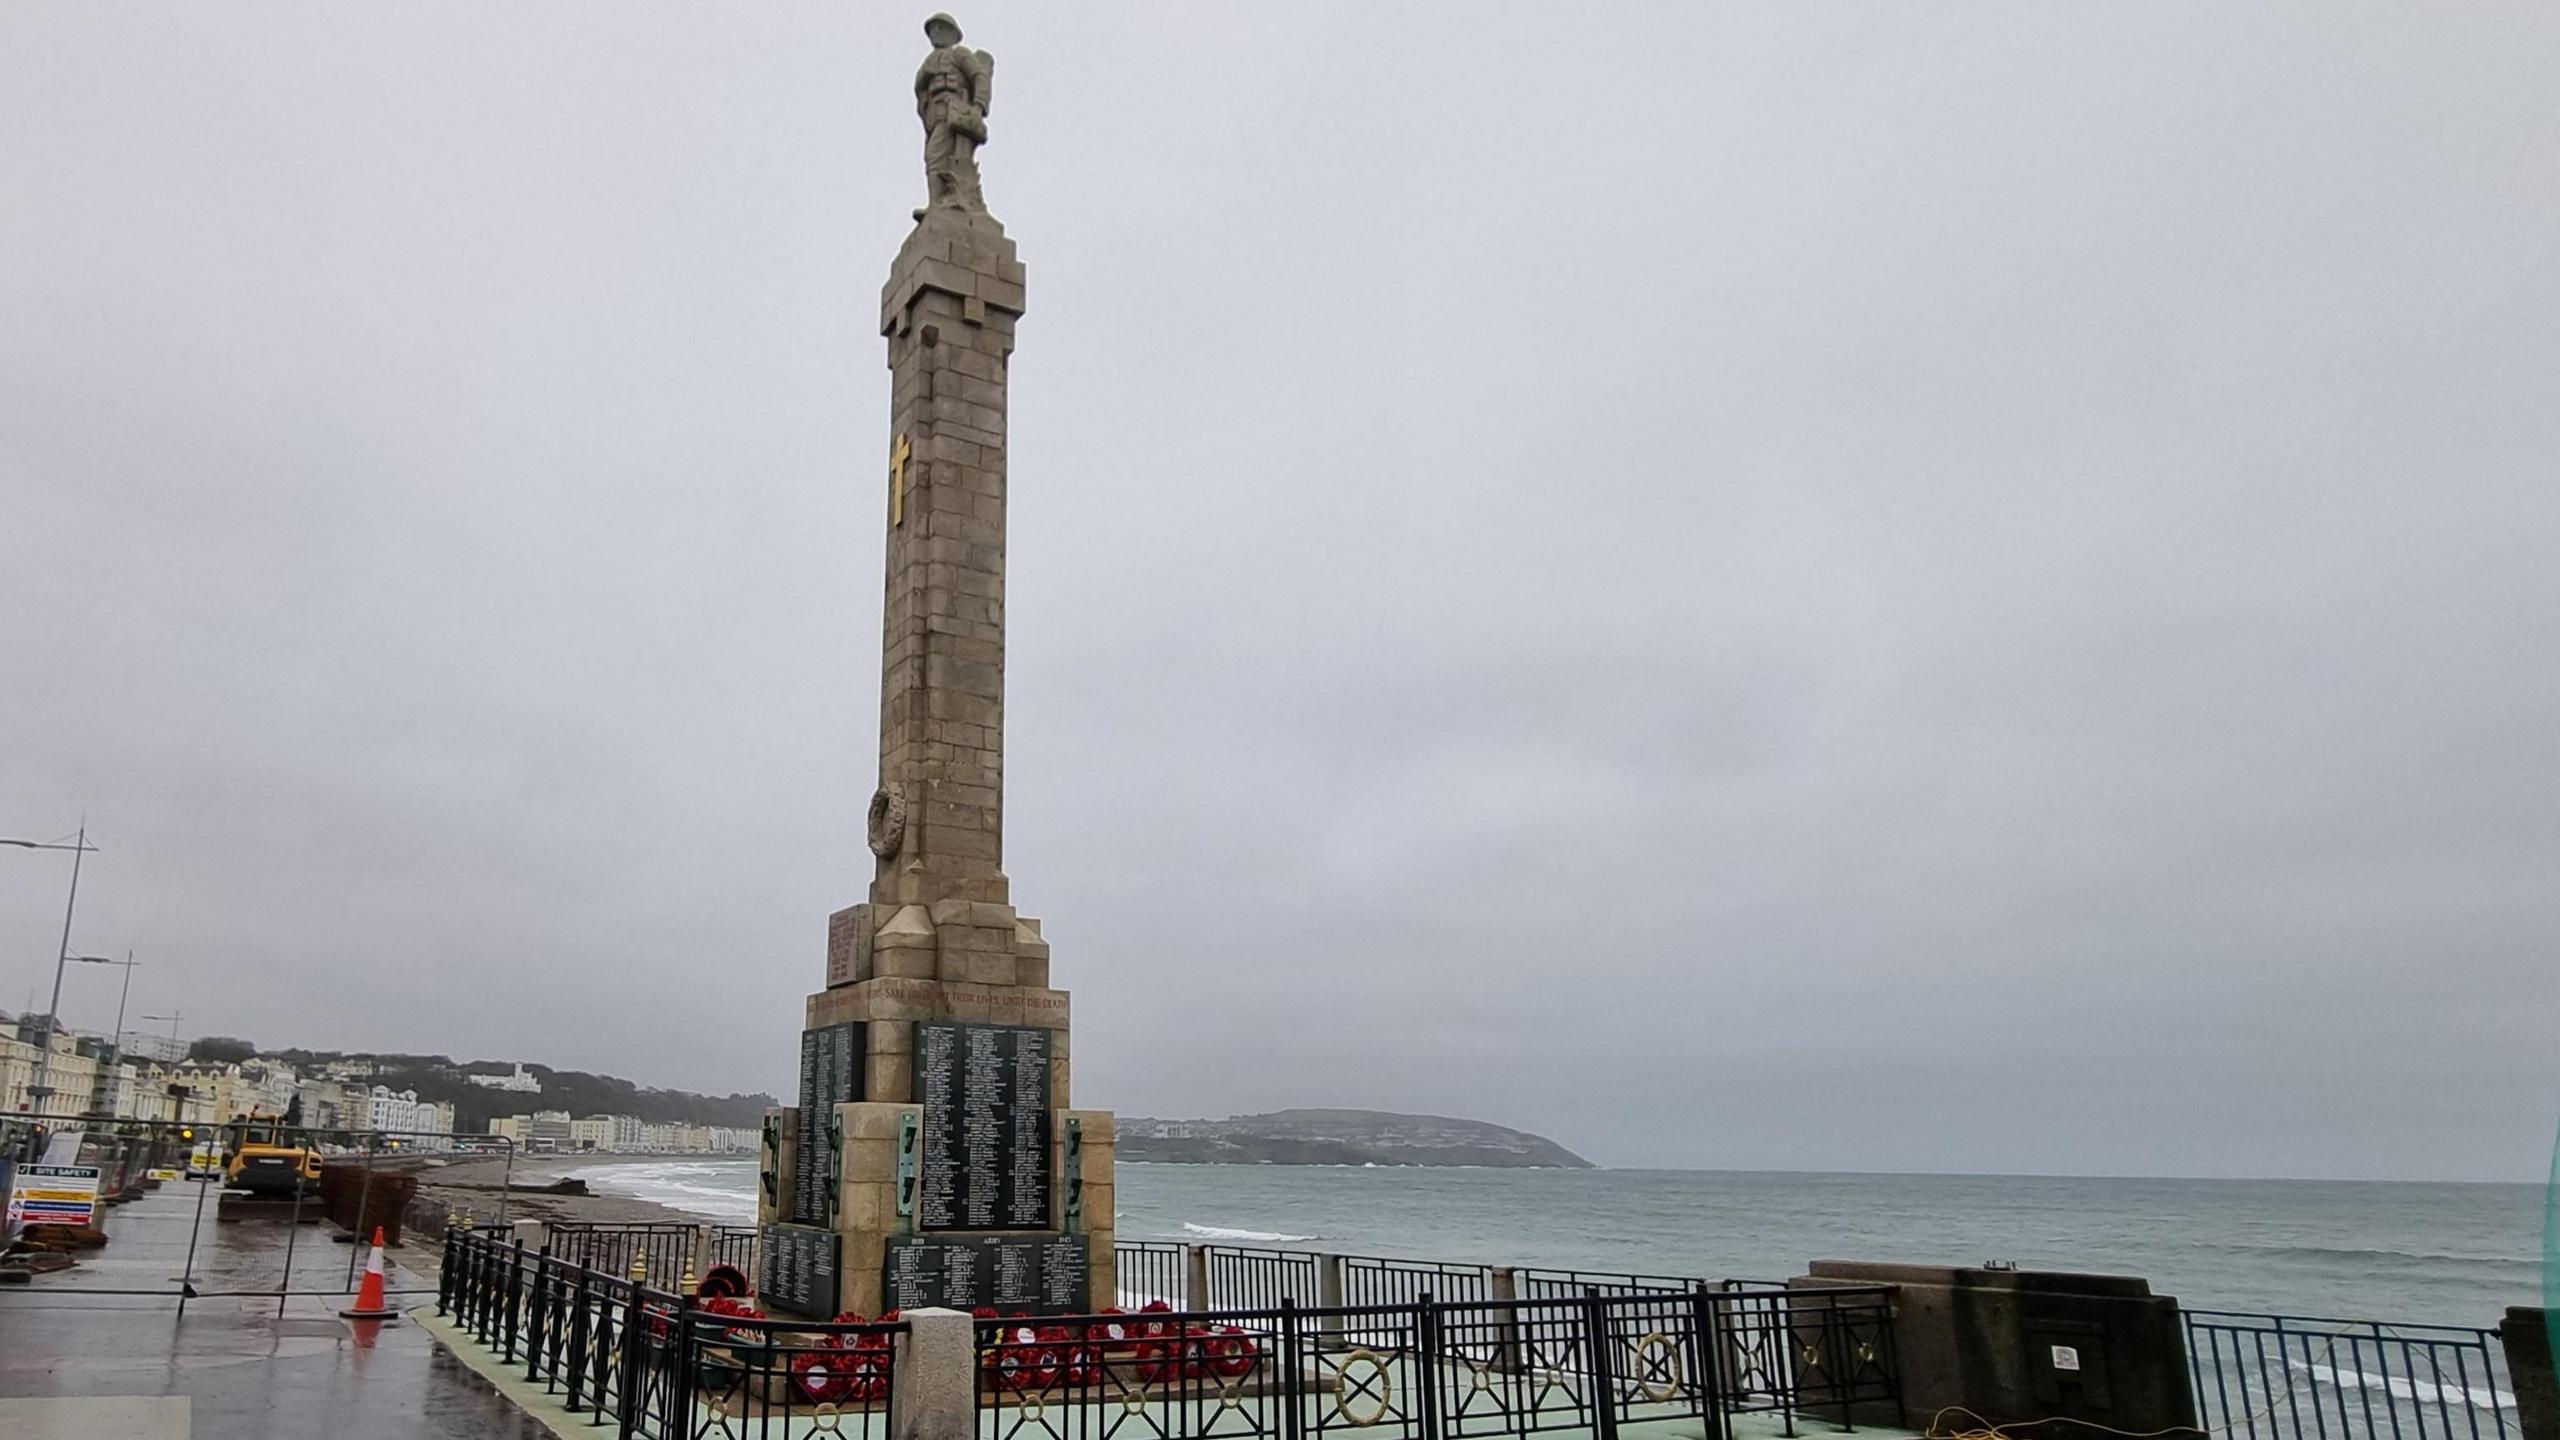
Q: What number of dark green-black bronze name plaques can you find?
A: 4